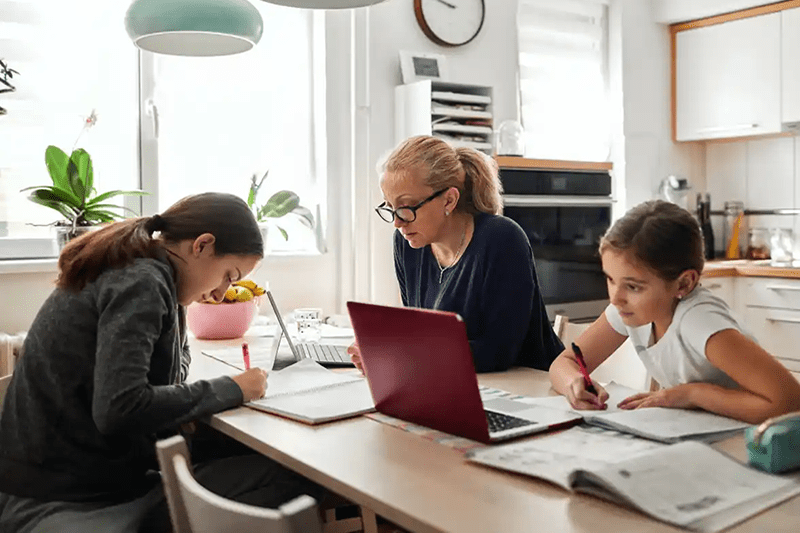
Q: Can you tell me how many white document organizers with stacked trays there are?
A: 1